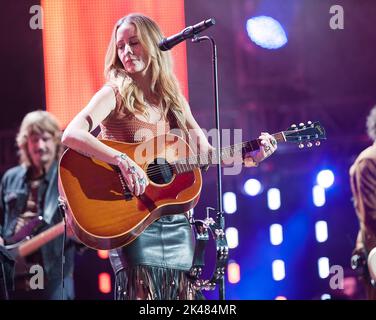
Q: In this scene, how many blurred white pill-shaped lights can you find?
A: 8